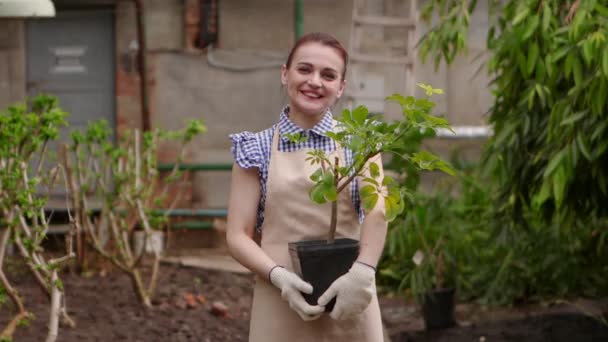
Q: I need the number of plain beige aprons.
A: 1